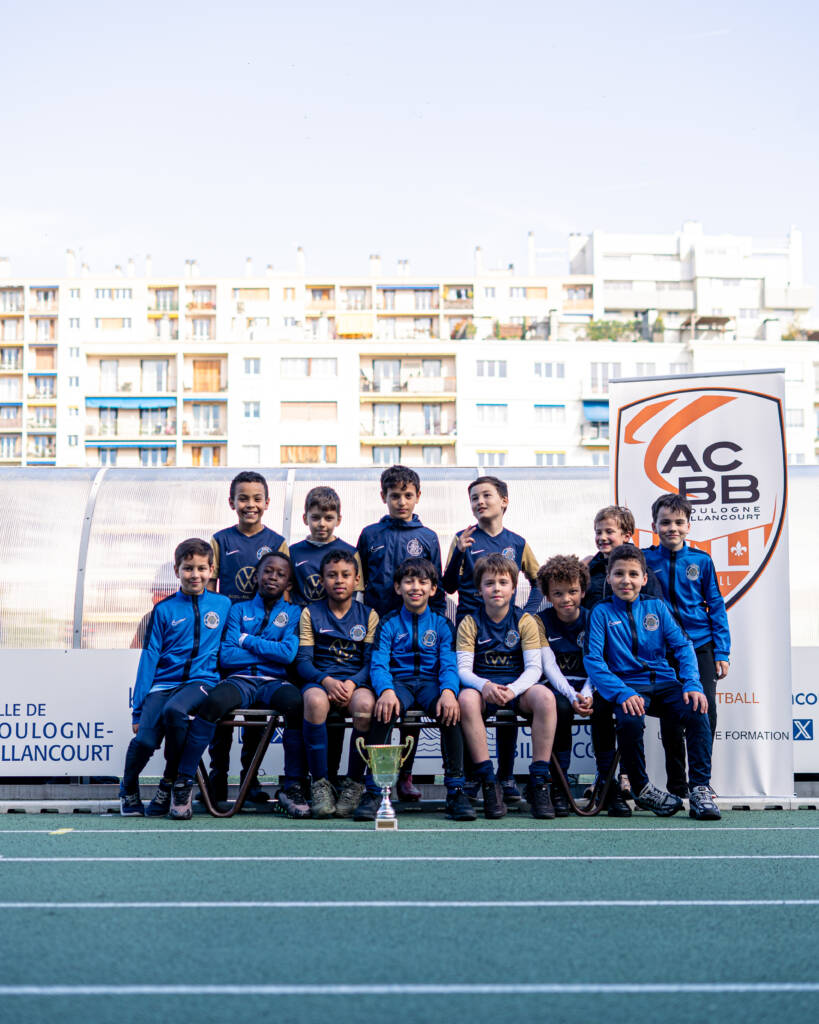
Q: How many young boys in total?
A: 13